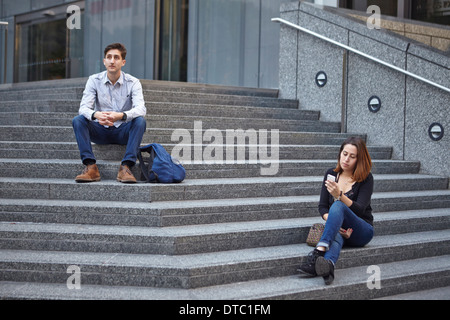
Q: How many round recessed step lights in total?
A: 3